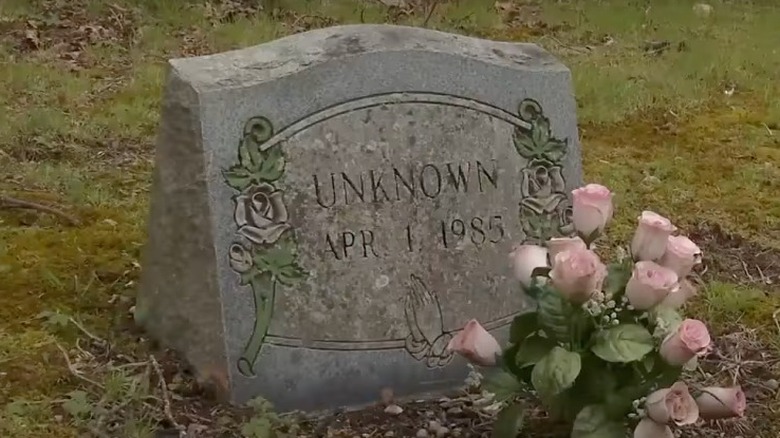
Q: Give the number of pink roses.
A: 13